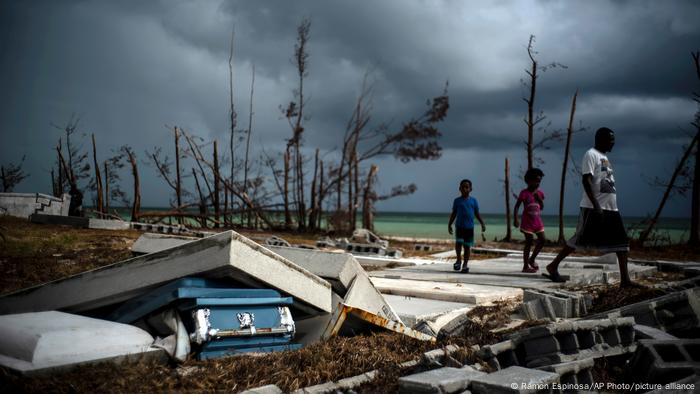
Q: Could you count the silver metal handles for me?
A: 1